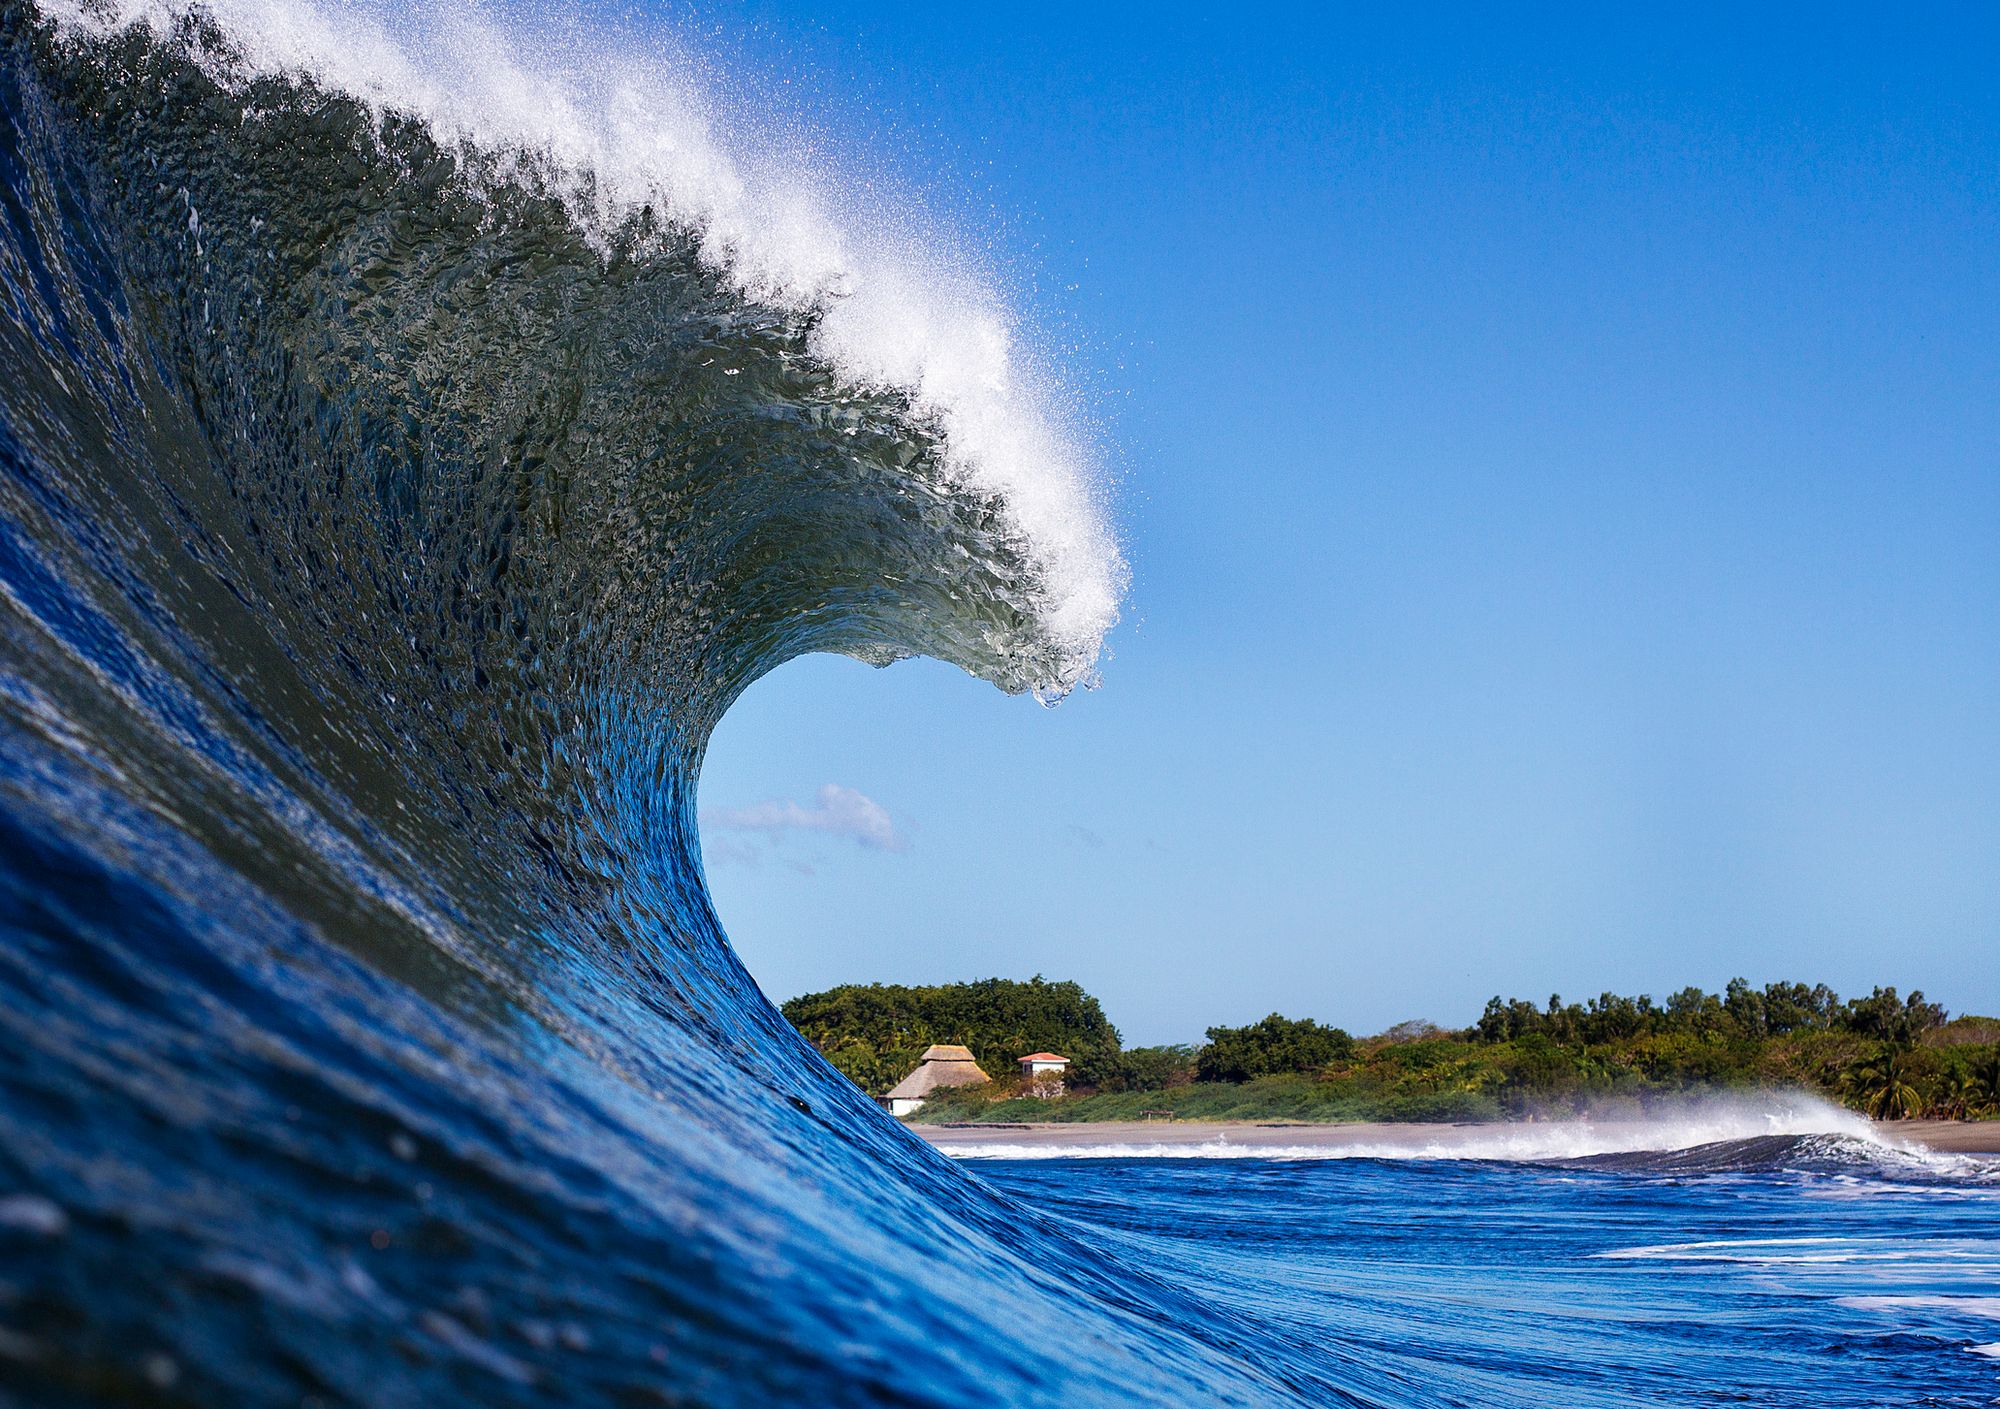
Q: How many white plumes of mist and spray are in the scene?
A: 2